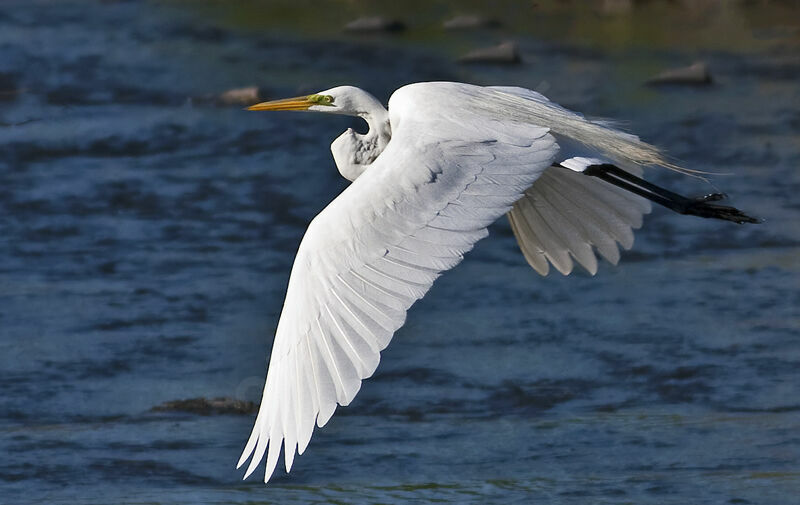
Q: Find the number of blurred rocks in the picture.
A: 6